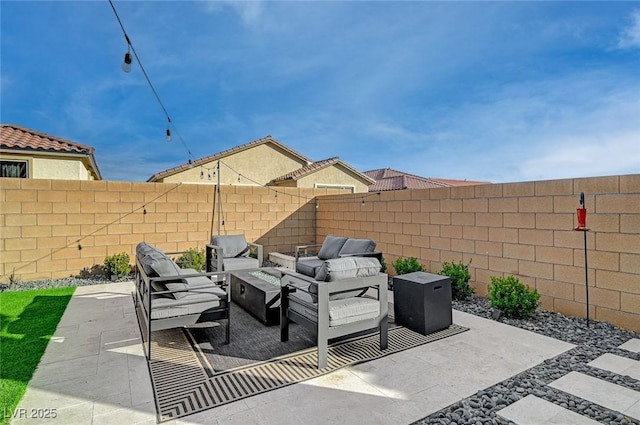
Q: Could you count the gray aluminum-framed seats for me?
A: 4